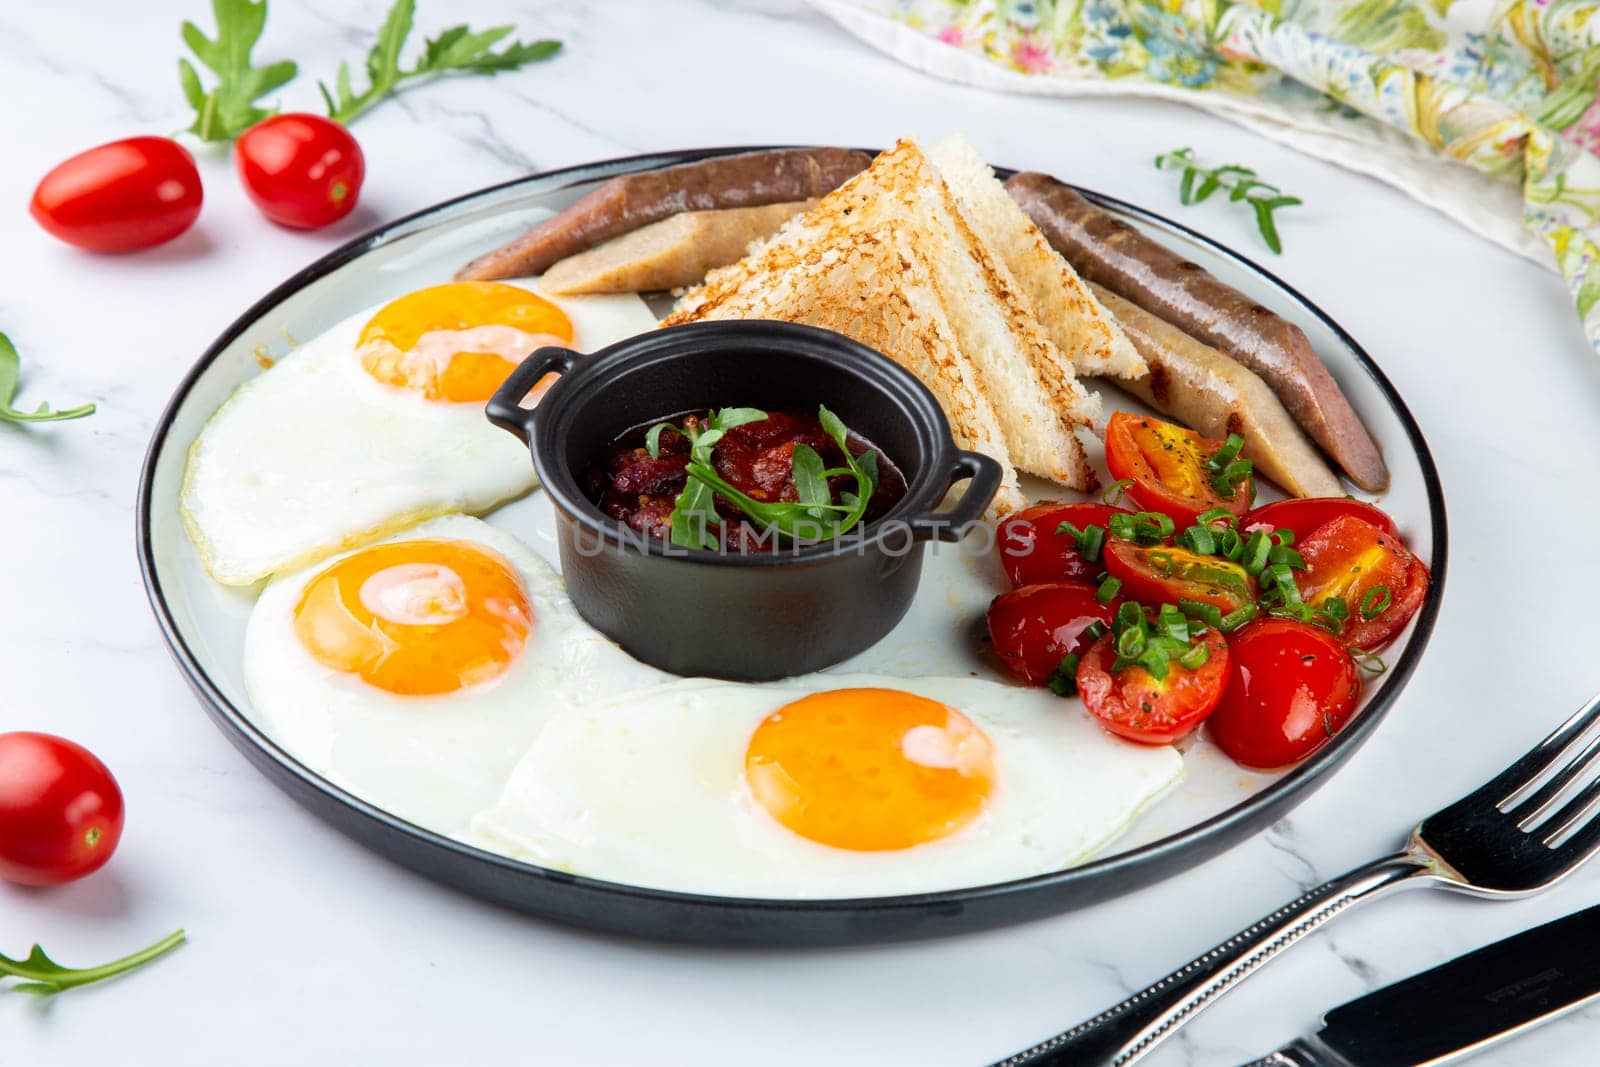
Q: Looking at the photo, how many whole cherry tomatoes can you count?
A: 3